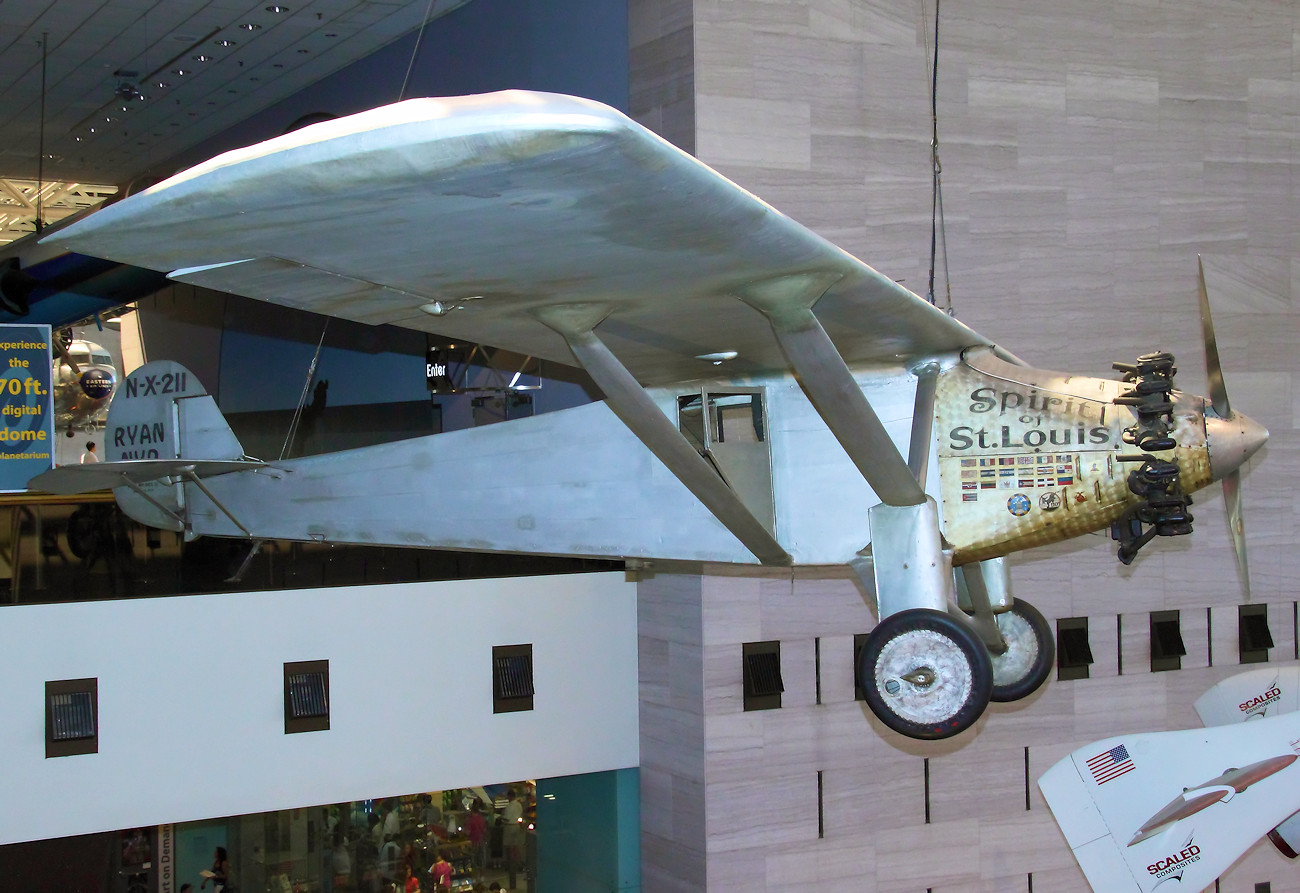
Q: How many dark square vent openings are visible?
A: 8